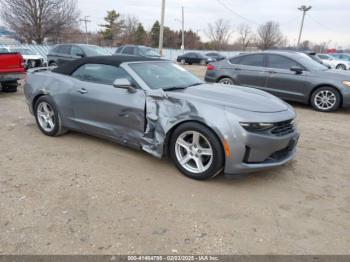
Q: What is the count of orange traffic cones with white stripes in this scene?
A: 0